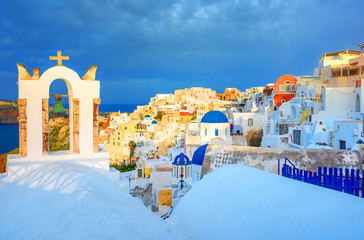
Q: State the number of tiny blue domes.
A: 2